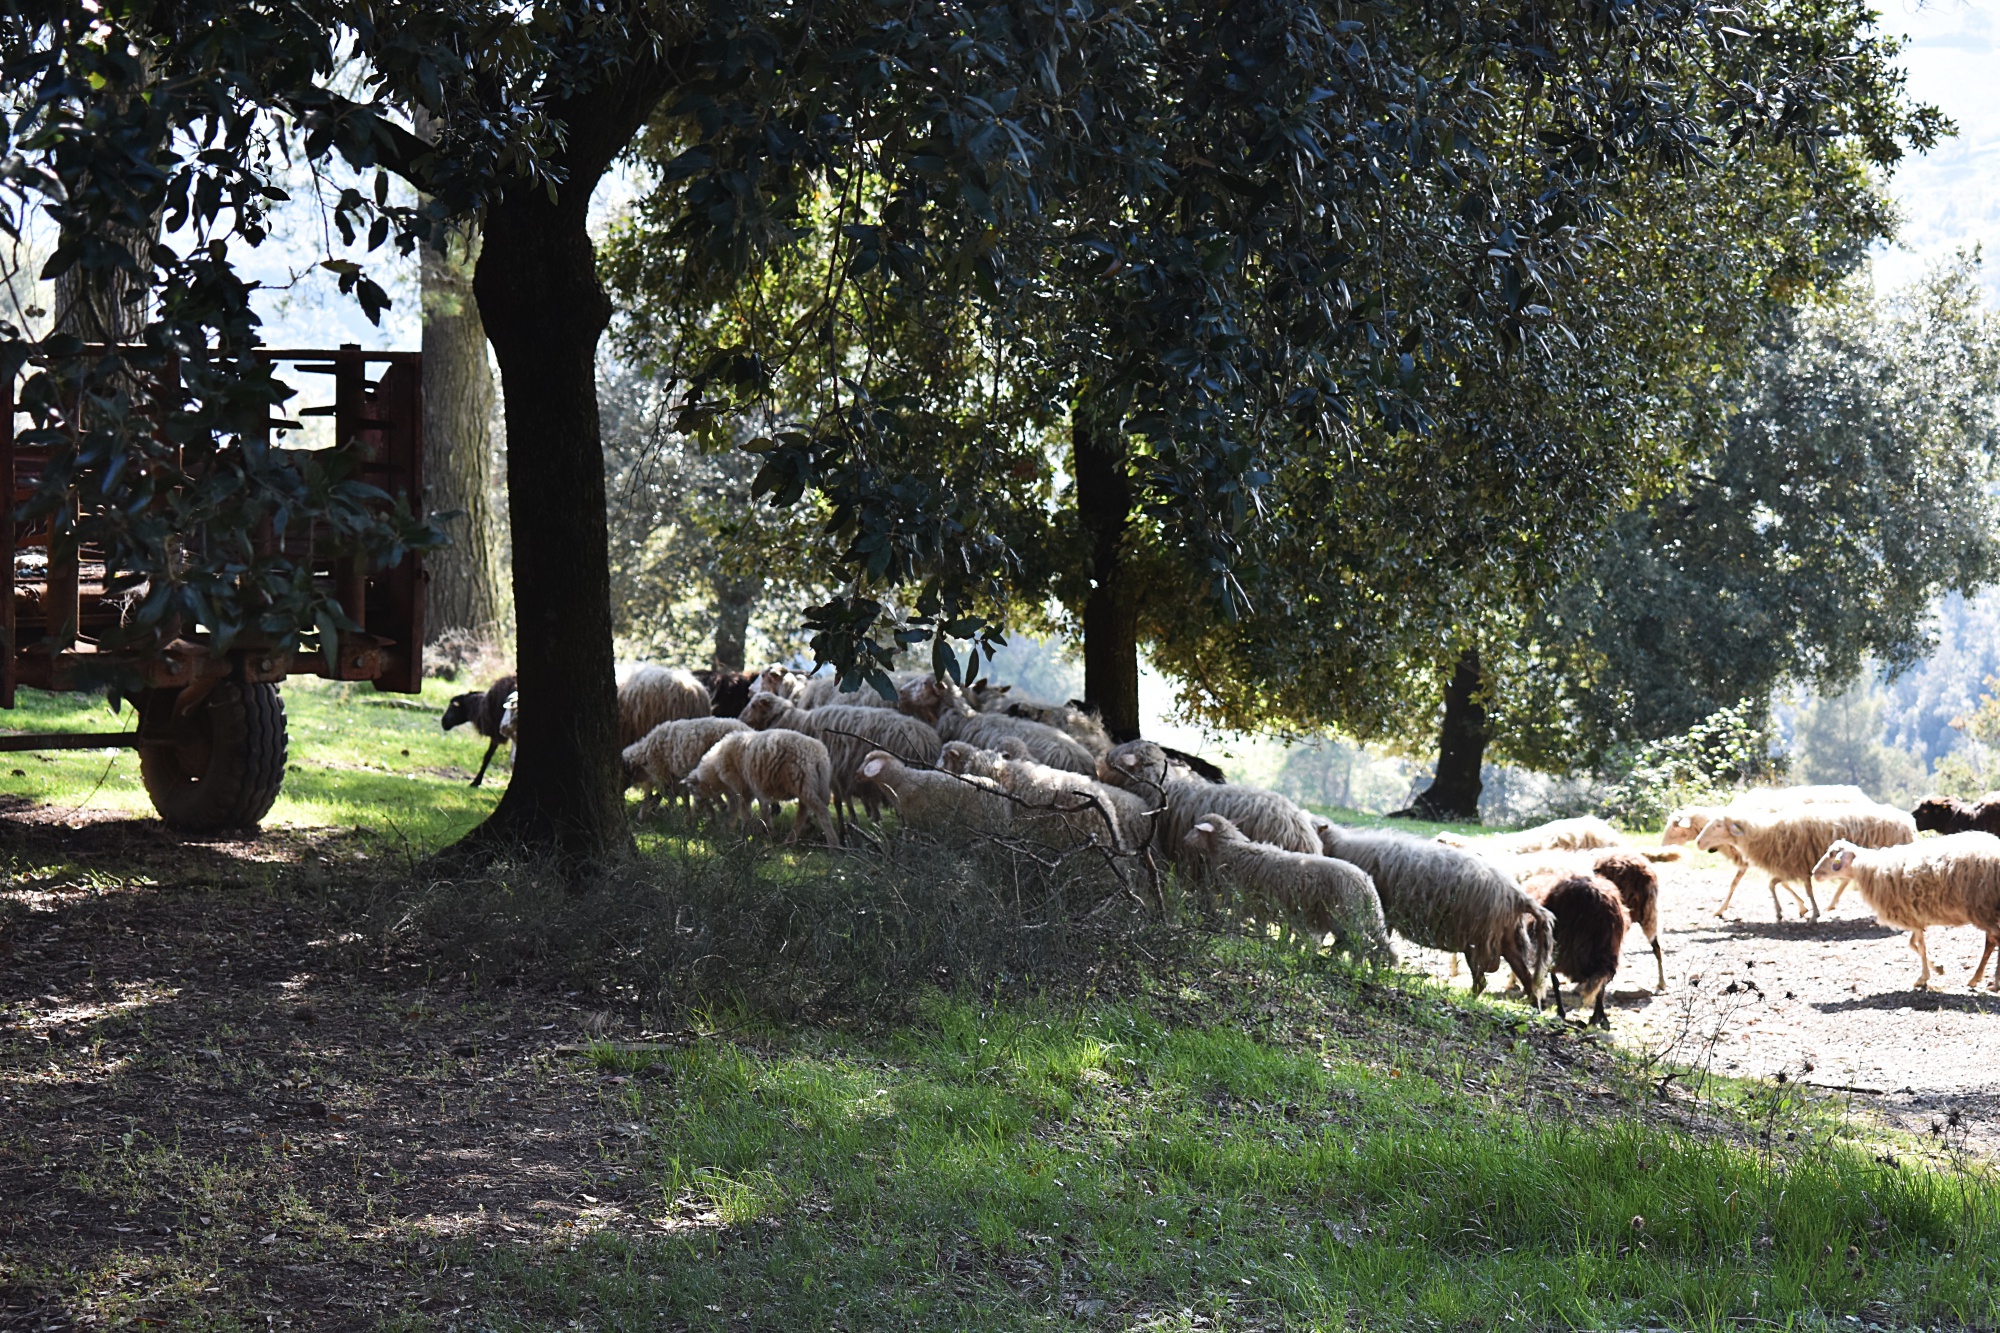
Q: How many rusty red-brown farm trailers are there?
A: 1